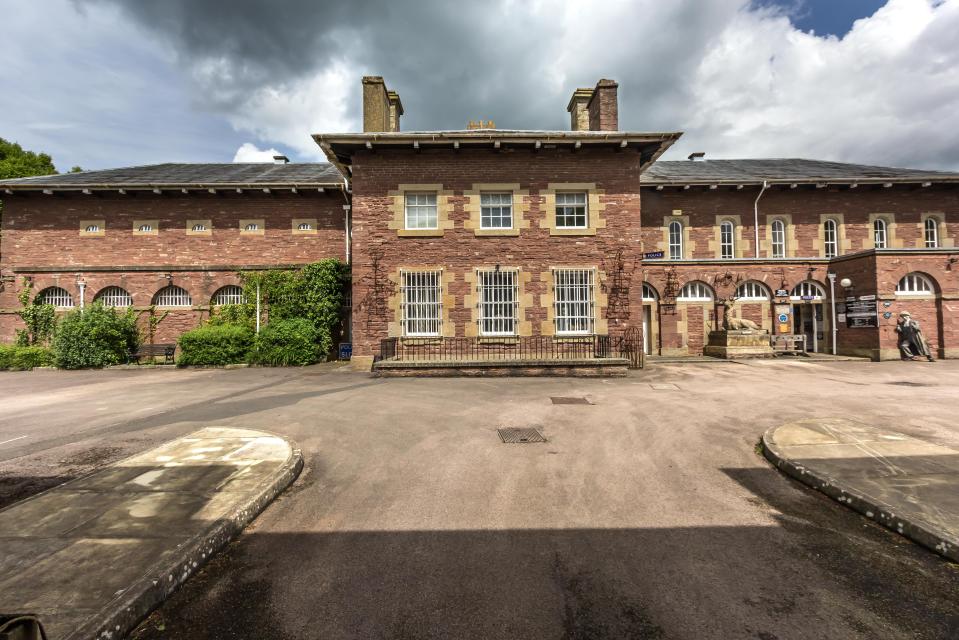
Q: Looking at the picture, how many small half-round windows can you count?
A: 5